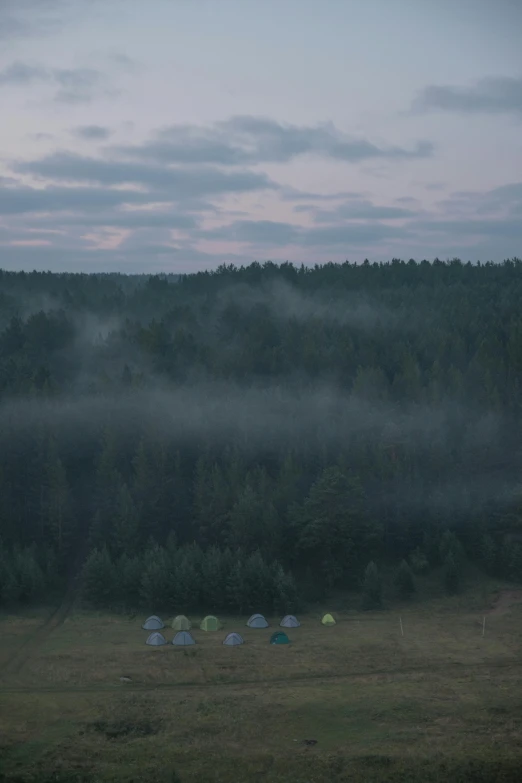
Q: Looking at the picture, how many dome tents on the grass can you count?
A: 10